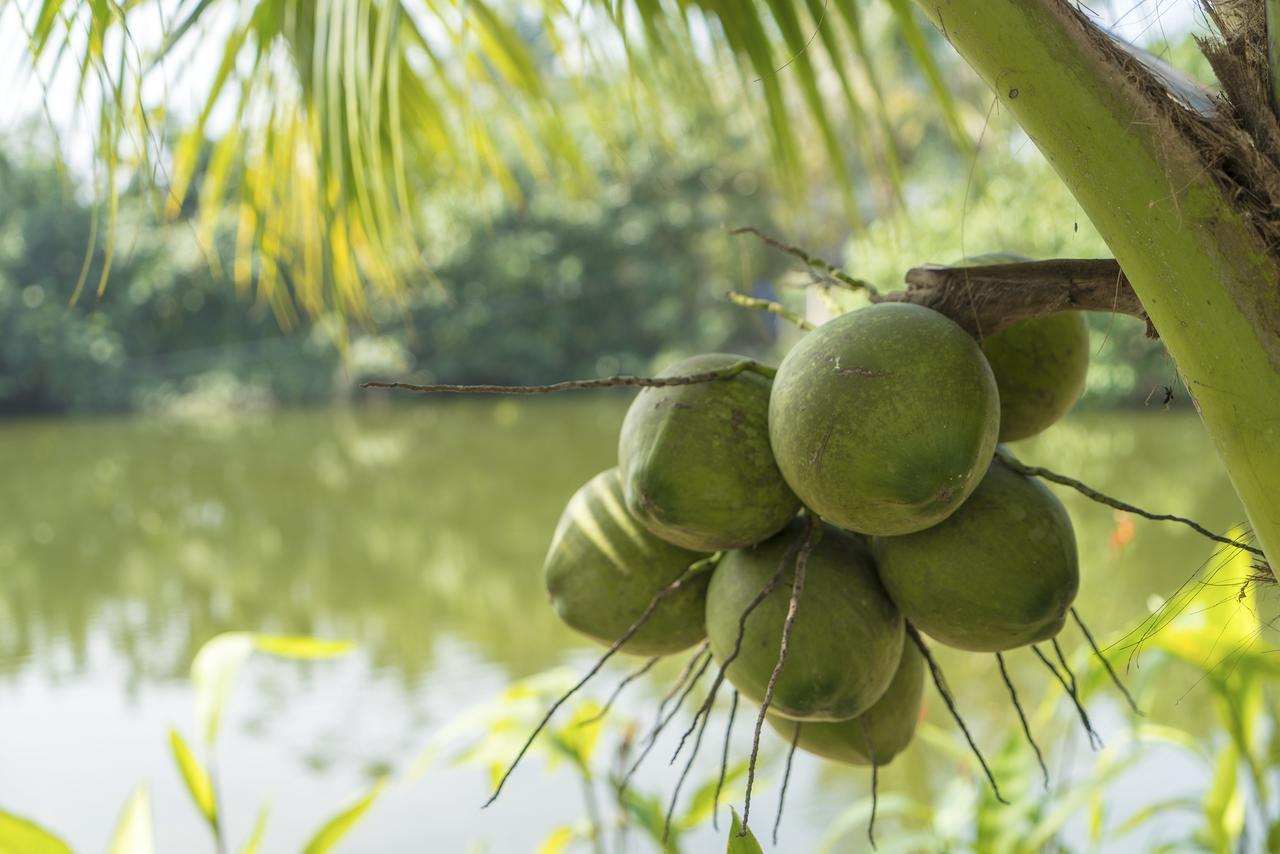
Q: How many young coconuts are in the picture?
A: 7